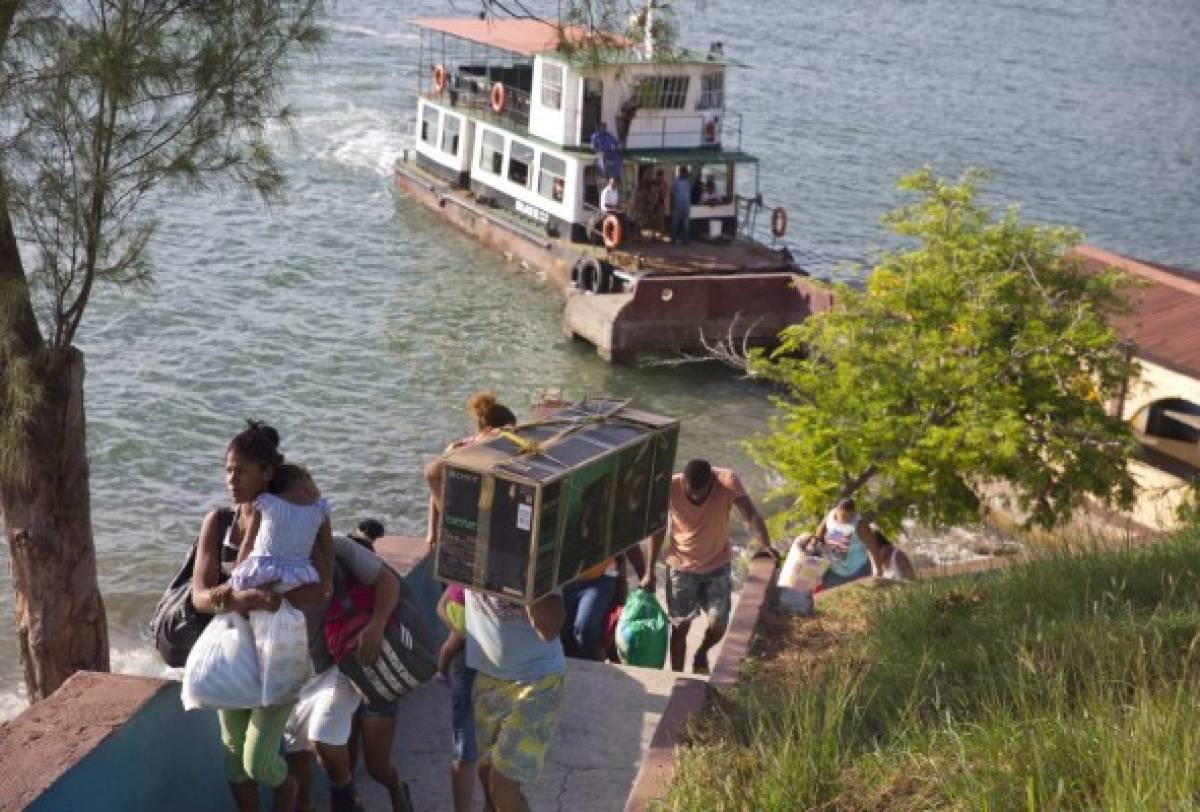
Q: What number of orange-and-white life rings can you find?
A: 4